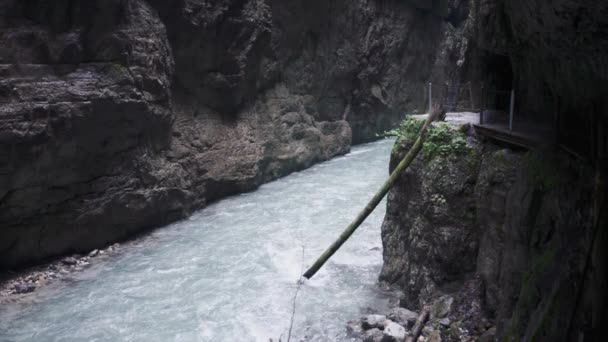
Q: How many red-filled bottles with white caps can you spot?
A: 0